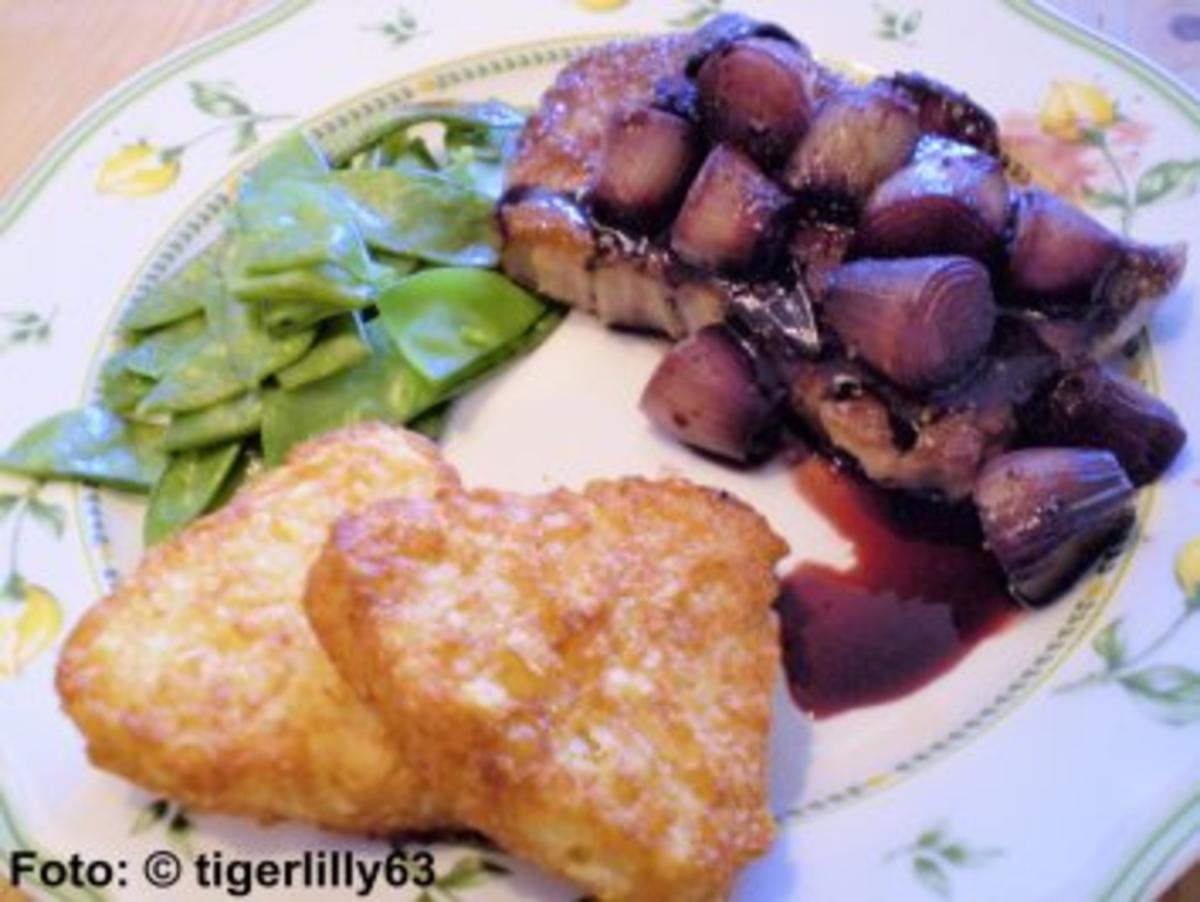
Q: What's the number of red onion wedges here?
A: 11